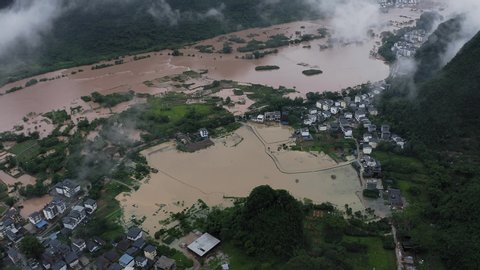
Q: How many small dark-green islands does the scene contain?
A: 2